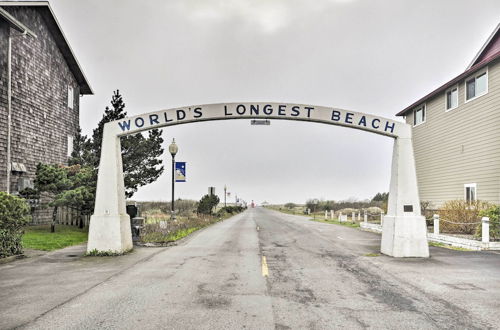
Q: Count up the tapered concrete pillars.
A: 2